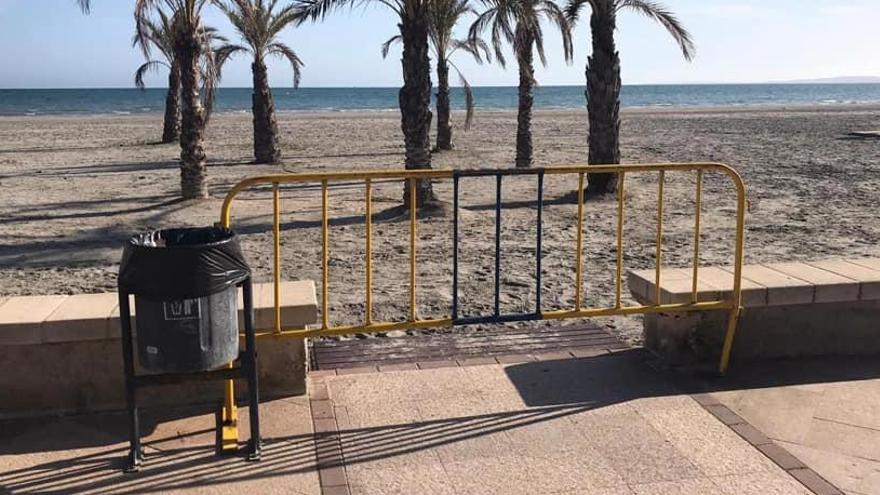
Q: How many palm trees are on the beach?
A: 7